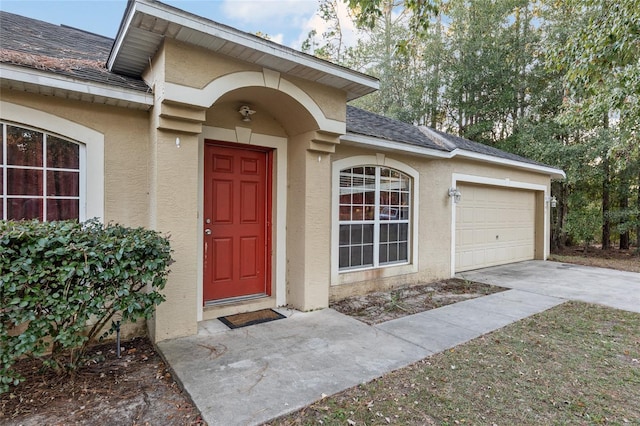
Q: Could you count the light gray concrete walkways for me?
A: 1